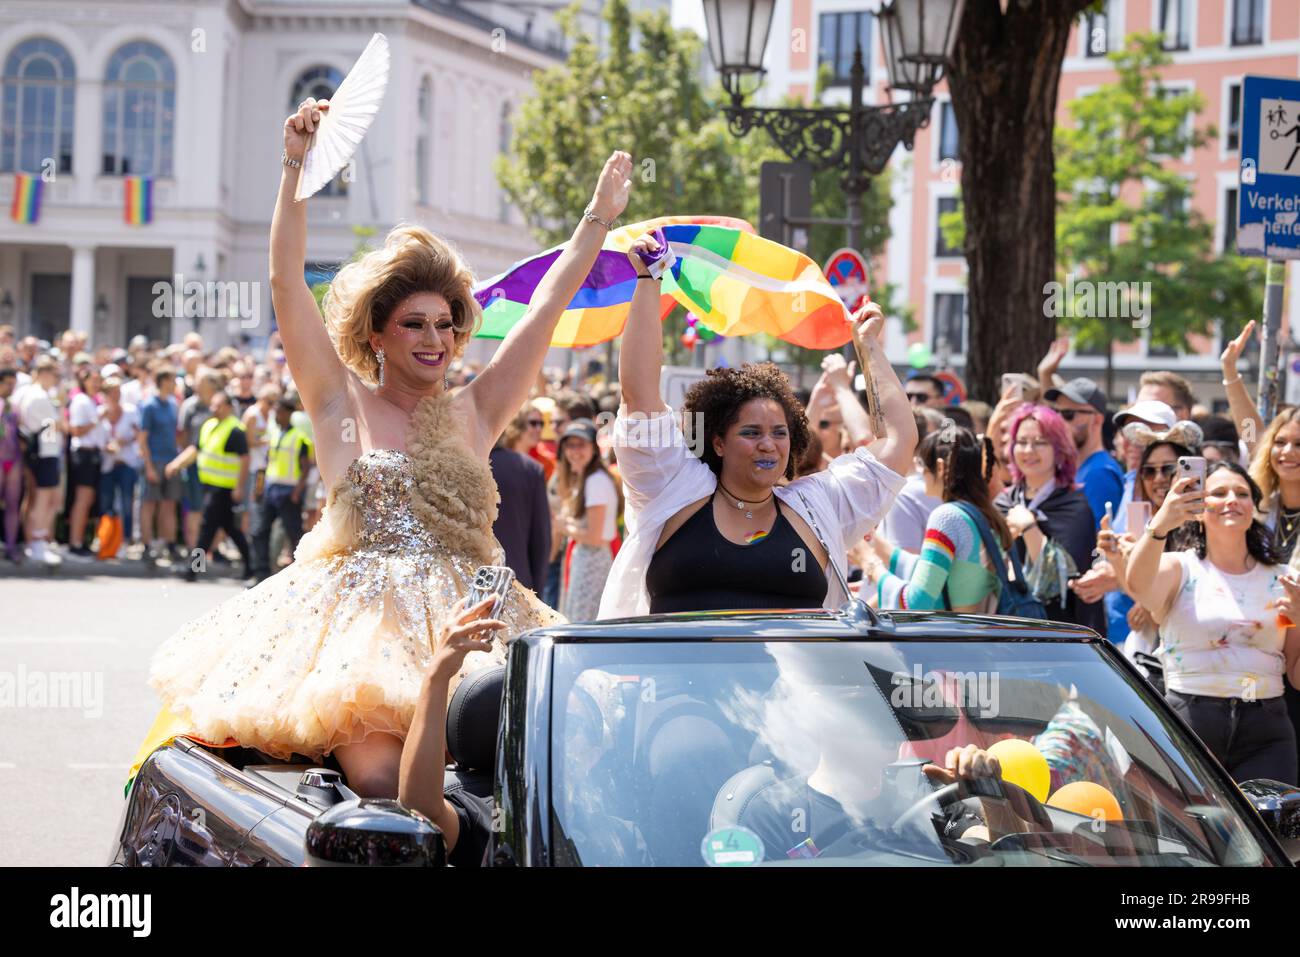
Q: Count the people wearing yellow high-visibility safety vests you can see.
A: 2